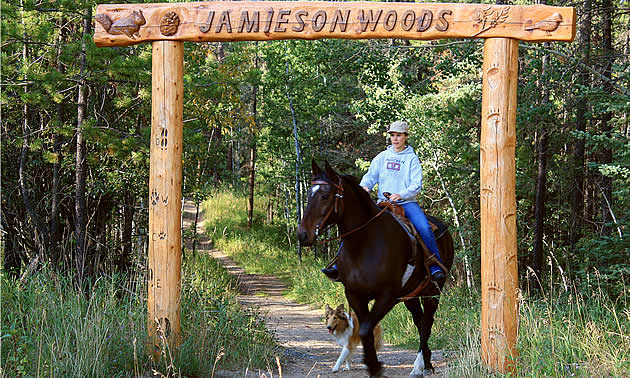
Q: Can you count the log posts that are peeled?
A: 2